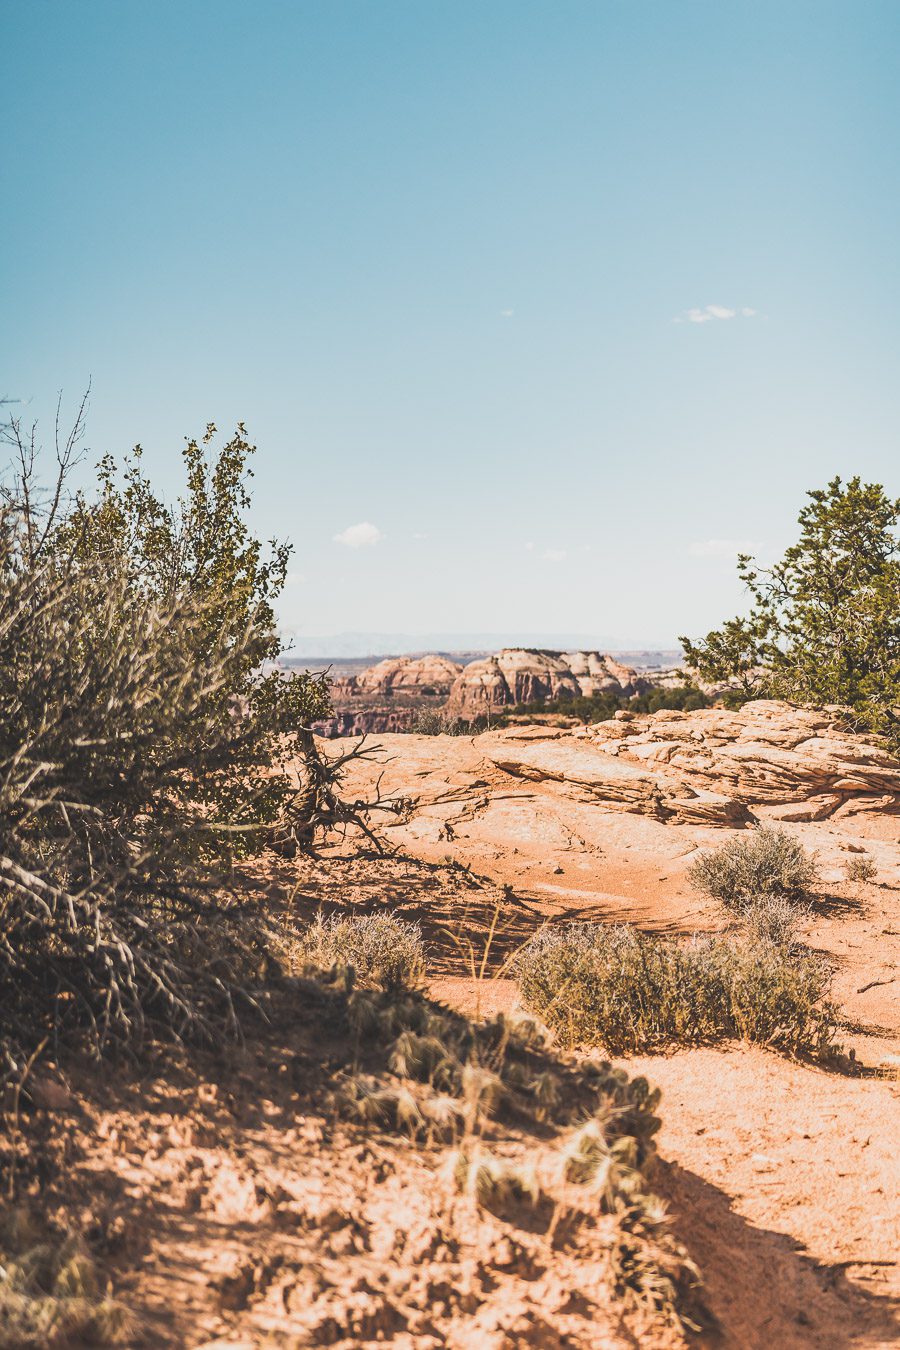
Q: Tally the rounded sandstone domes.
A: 2